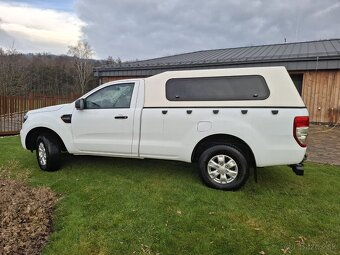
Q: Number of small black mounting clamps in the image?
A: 5